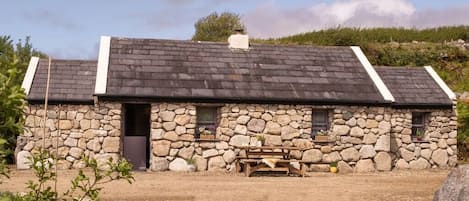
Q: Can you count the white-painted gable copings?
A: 4